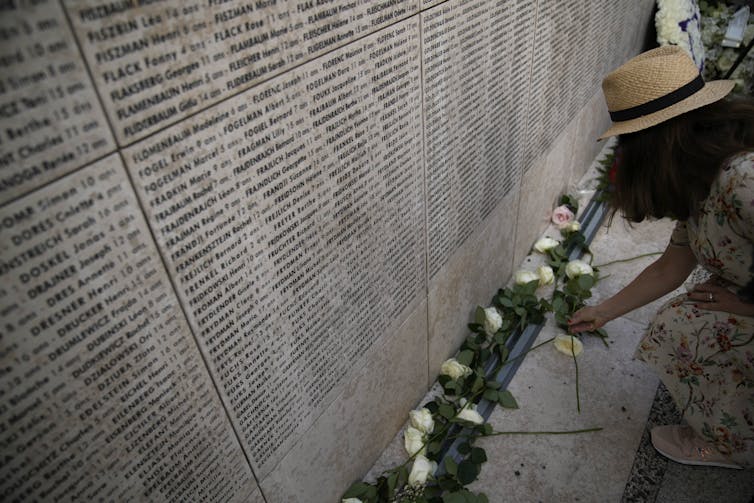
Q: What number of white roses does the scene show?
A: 13